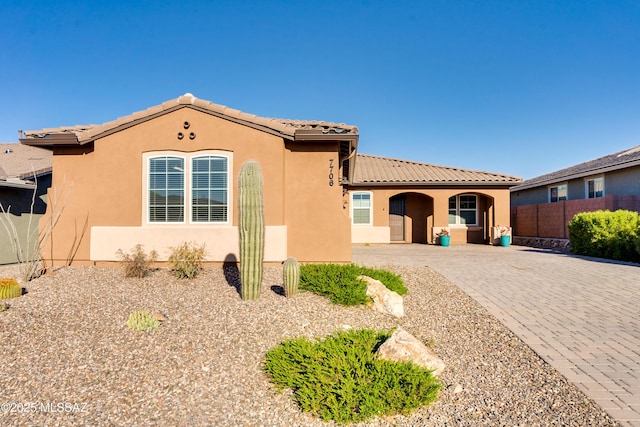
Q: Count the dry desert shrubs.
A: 2